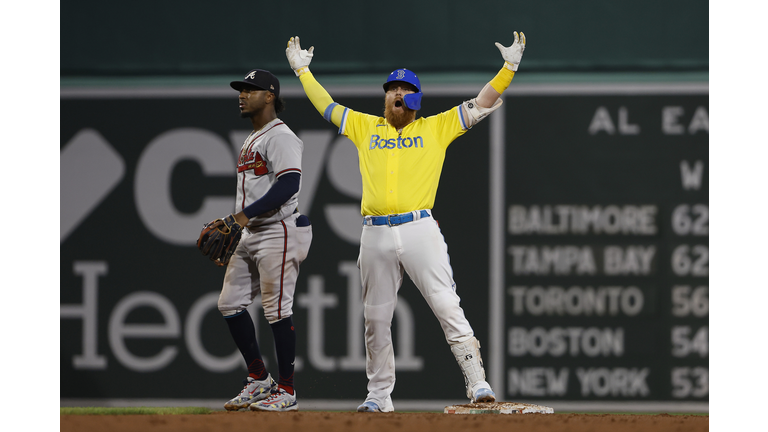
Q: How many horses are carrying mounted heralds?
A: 0